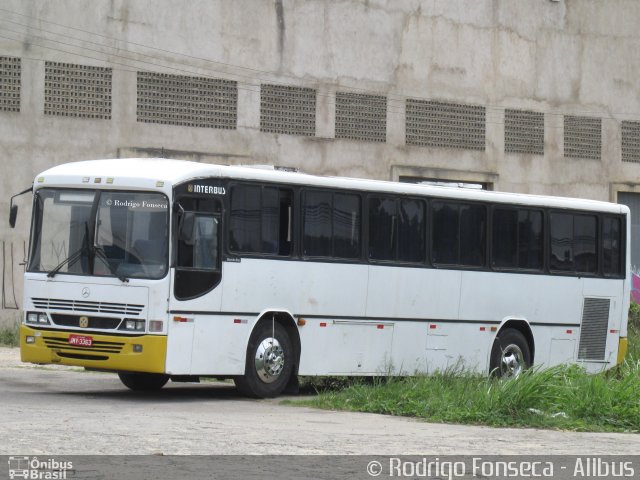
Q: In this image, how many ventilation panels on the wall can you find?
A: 9